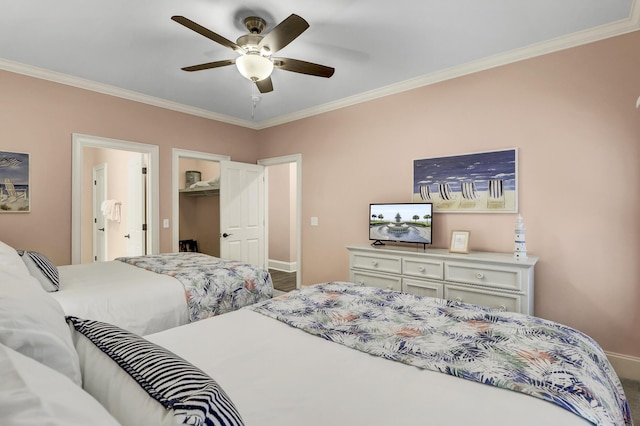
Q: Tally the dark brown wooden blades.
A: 5